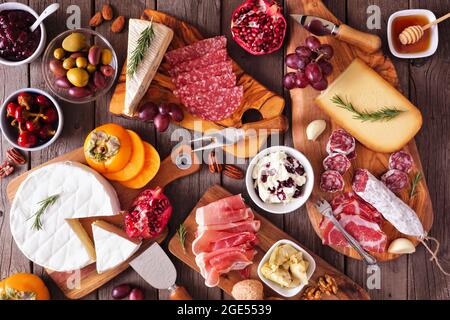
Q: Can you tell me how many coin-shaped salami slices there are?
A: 5